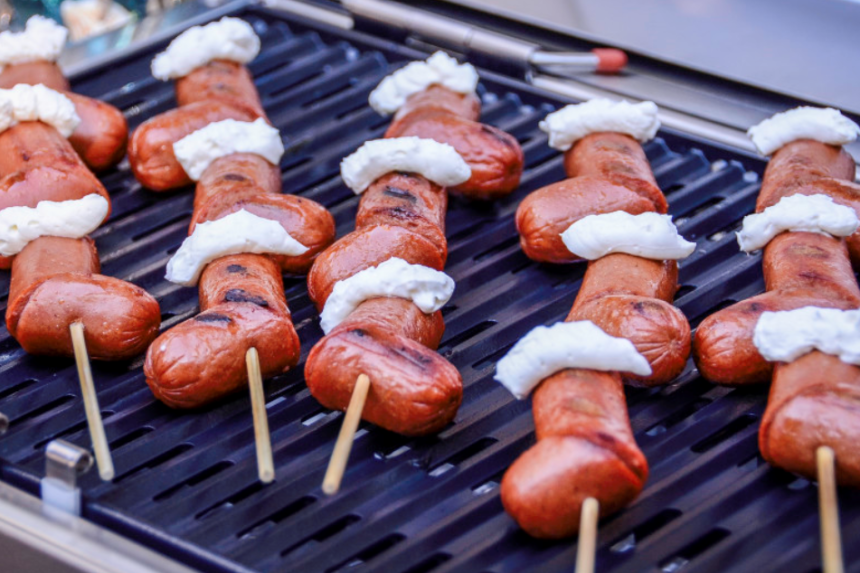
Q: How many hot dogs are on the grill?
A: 15